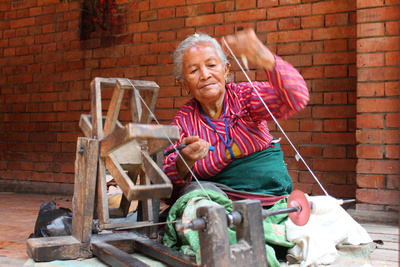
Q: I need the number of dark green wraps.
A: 1